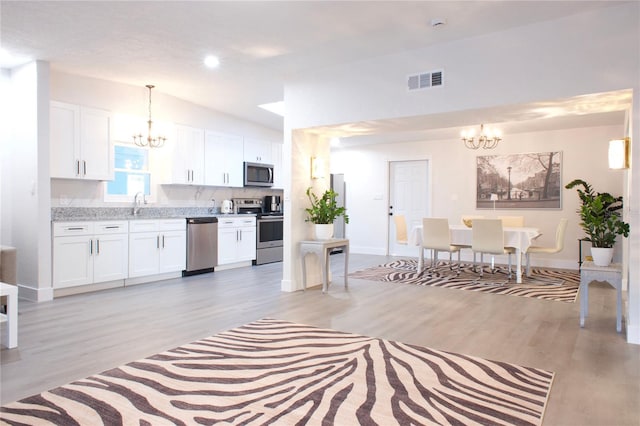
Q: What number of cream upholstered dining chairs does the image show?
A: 6